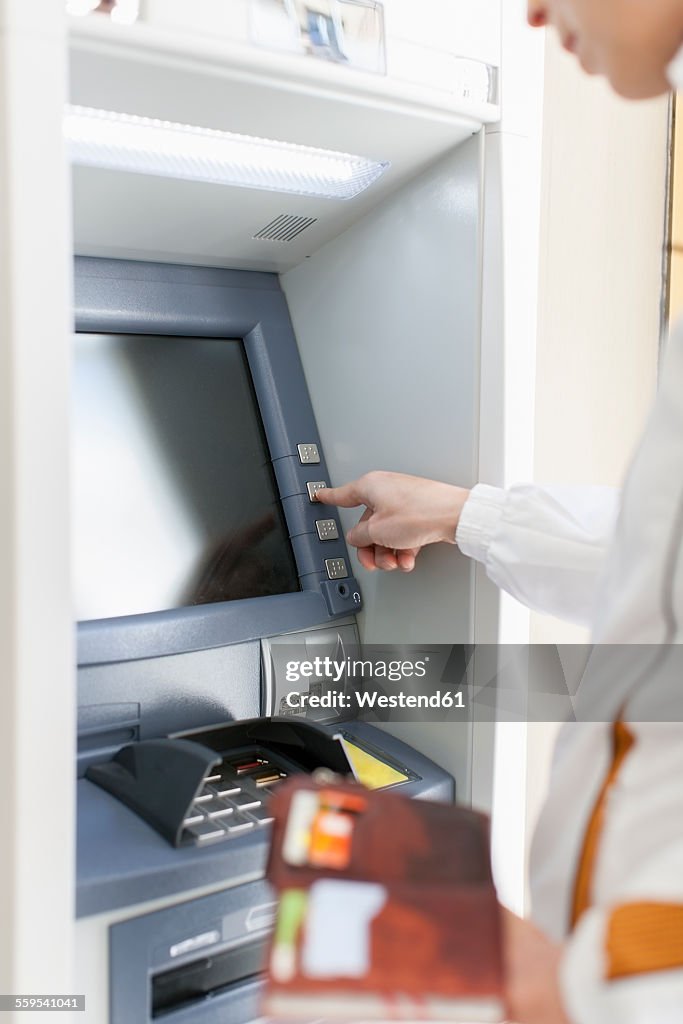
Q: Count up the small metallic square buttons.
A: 4